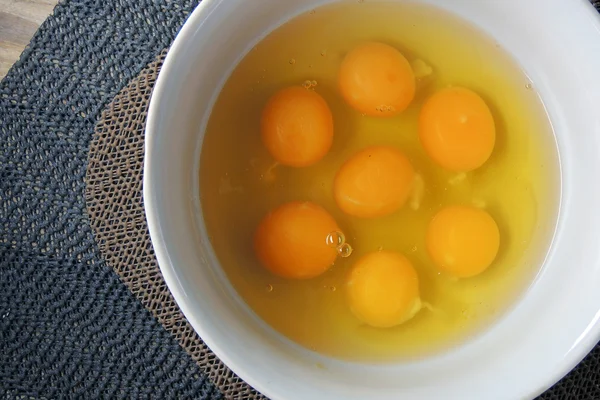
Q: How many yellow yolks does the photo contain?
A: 7